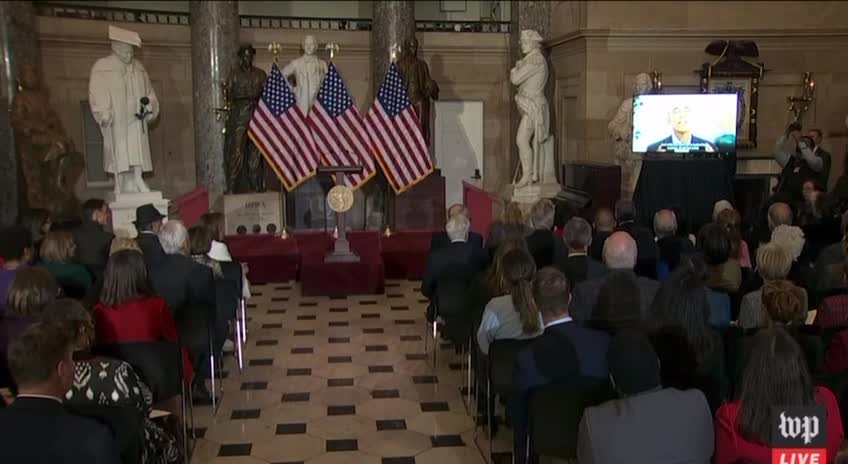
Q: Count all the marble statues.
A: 4